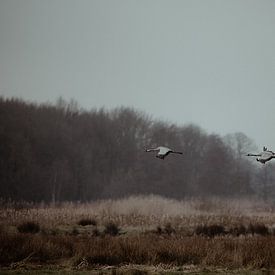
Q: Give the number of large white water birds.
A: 2